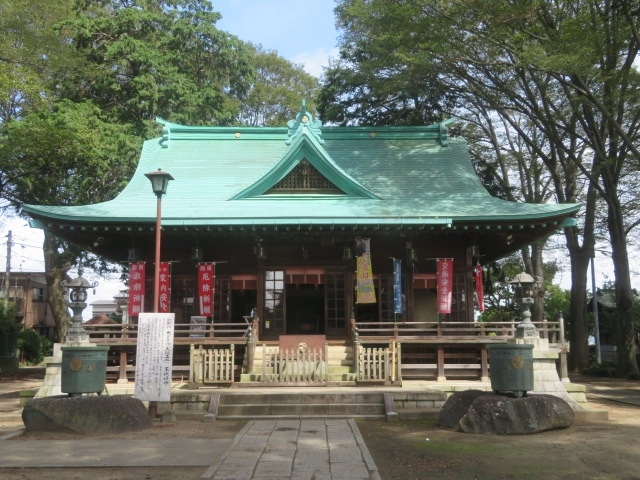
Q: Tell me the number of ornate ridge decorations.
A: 3